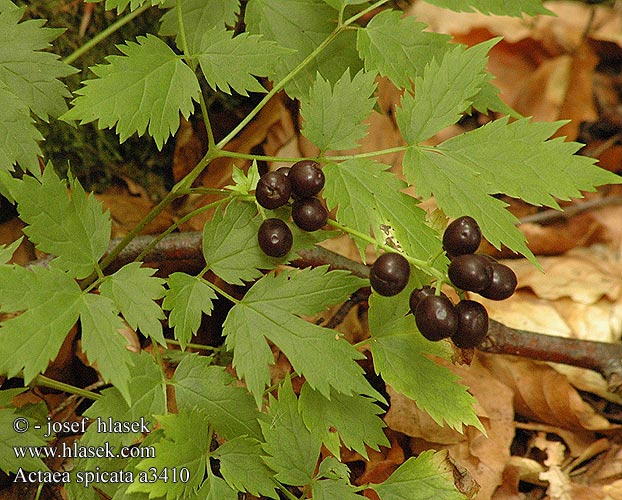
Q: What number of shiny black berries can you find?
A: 12